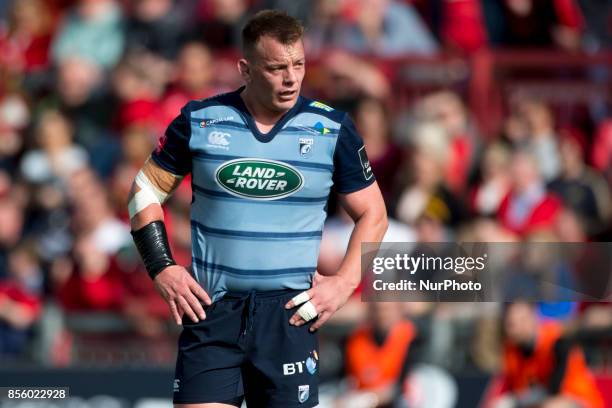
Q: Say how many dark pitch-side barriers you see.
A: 1